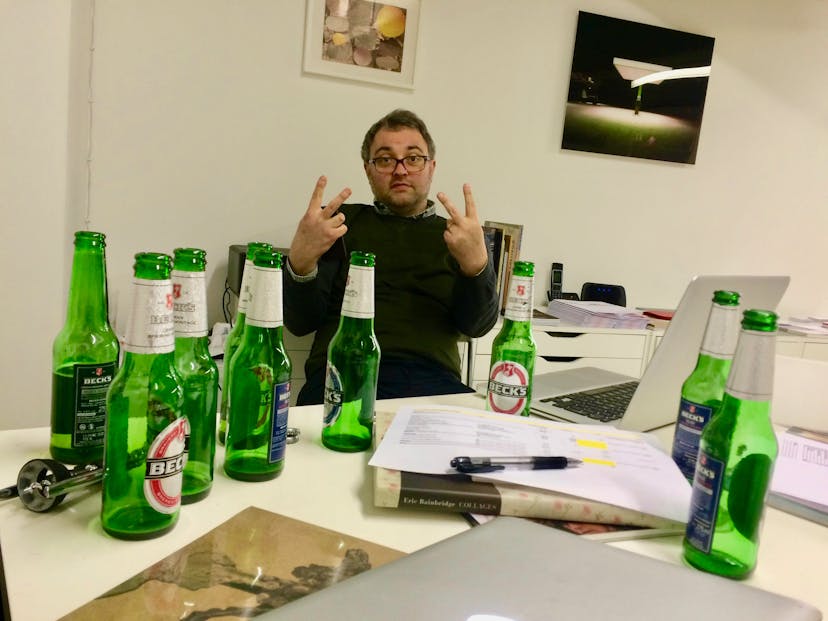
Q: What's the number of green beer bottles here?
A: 9